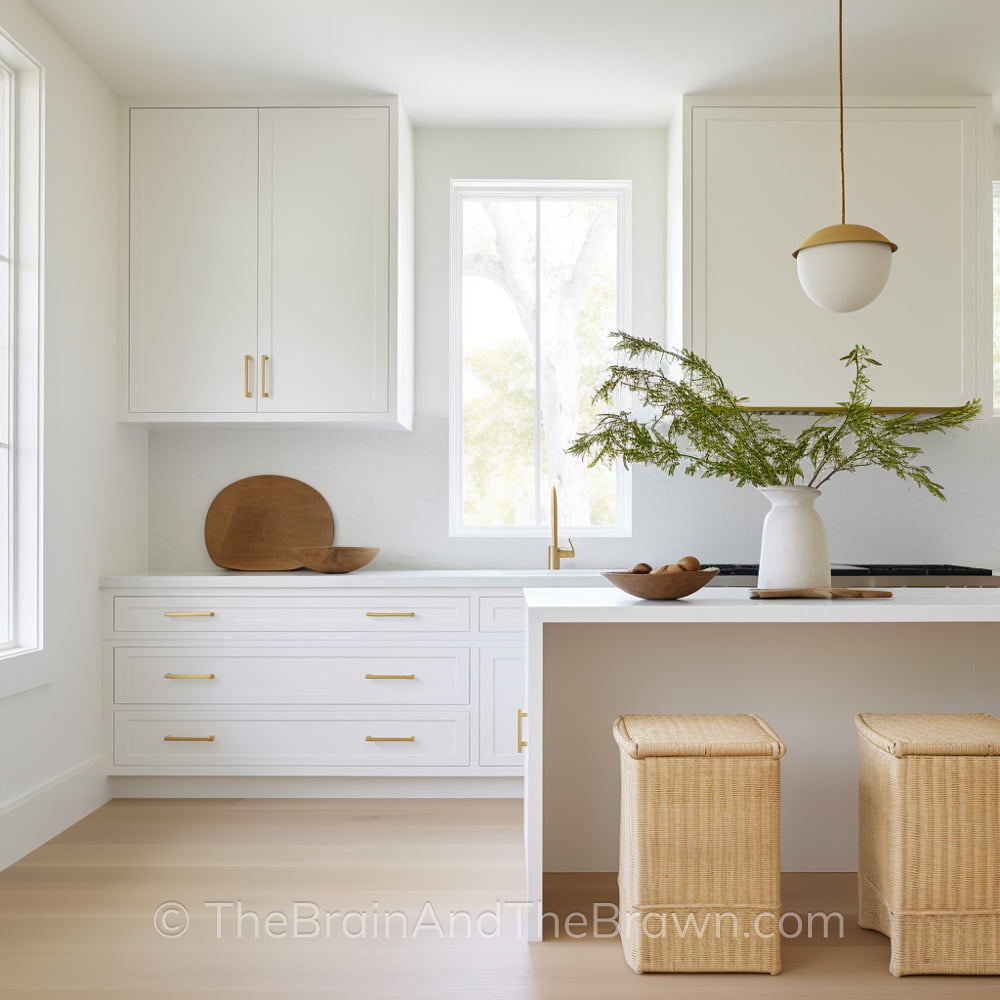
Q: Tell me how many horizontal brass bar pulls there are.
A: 6